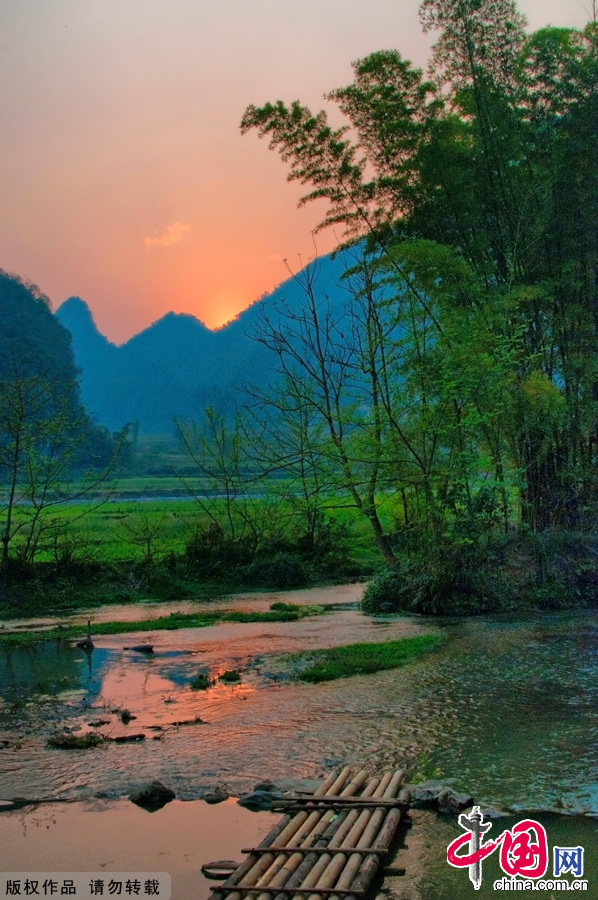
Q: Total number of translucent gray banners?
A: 1